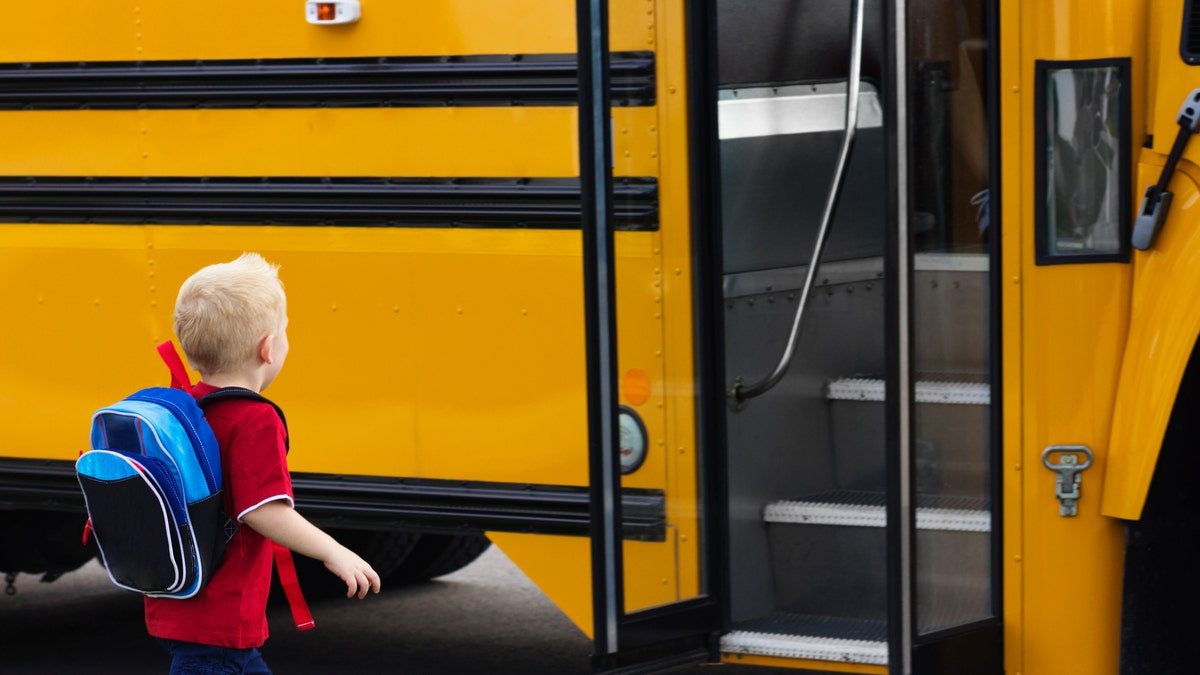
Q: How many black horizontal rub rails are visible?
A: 3